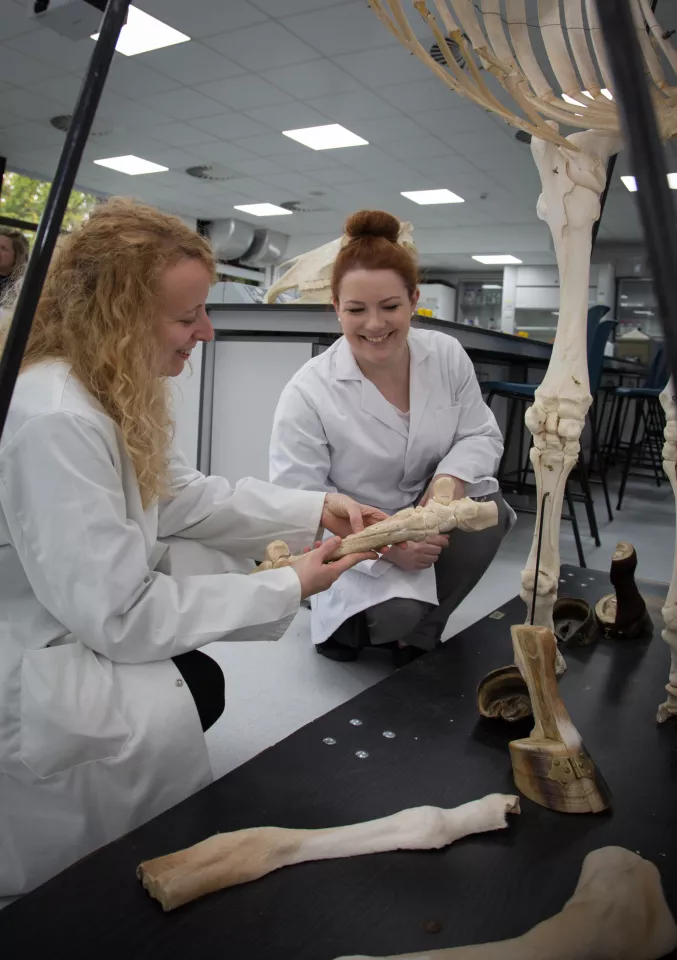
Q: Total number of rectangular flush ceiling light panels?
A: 8